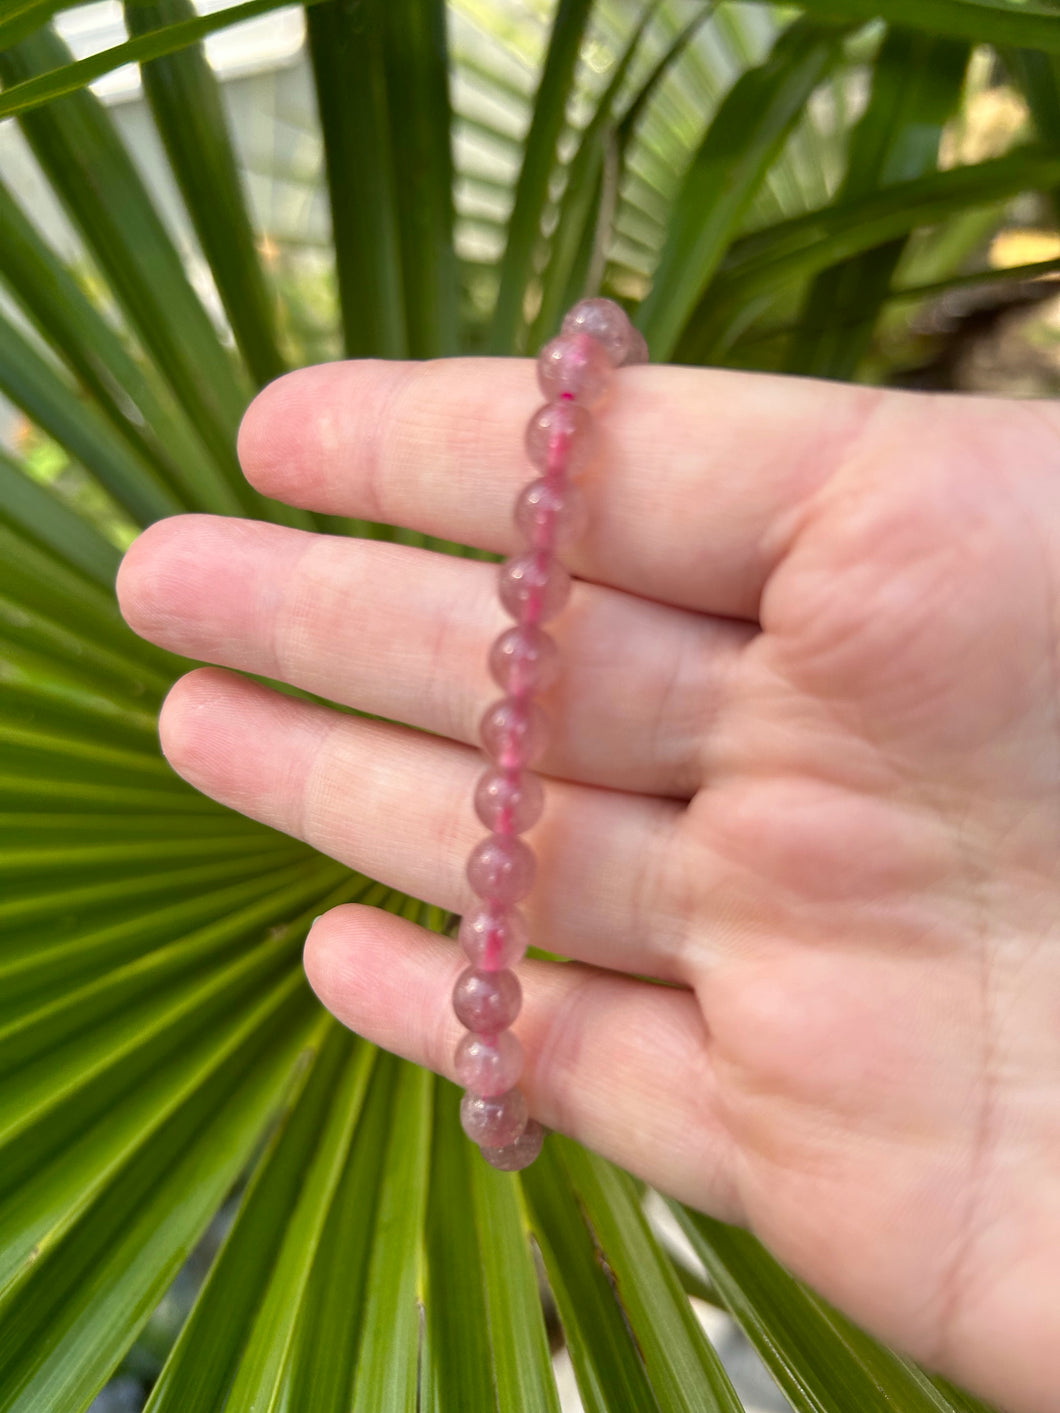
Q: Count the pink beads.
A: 15